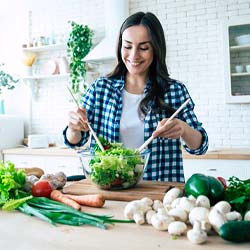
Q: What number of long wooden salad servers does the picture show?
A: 2